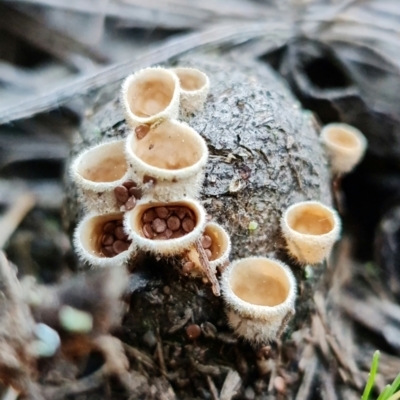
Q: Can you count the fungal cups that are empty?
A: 7